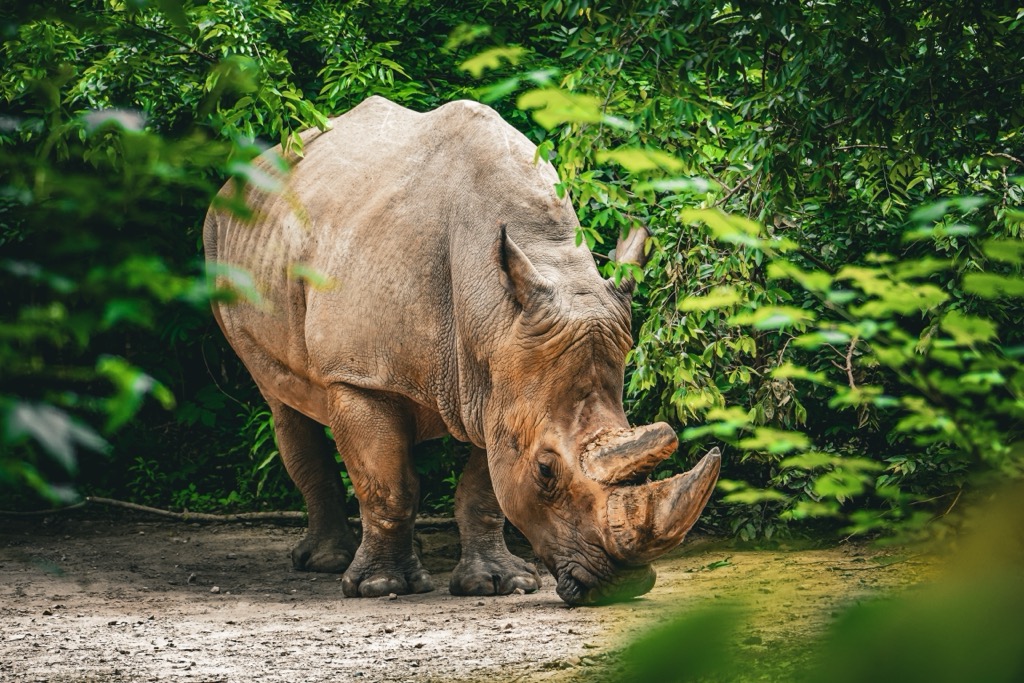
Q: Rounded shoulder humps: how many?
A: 2